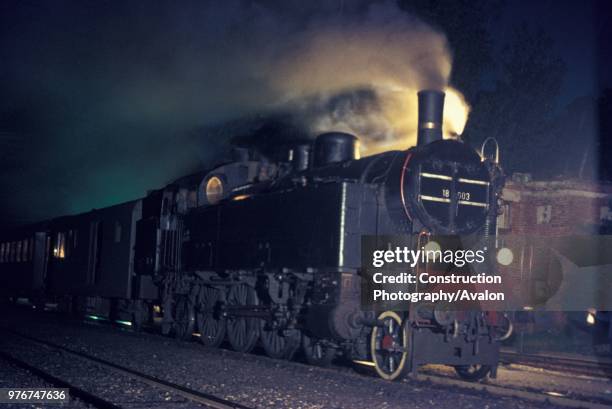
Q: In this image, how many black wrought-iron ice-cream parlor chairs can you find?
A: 0